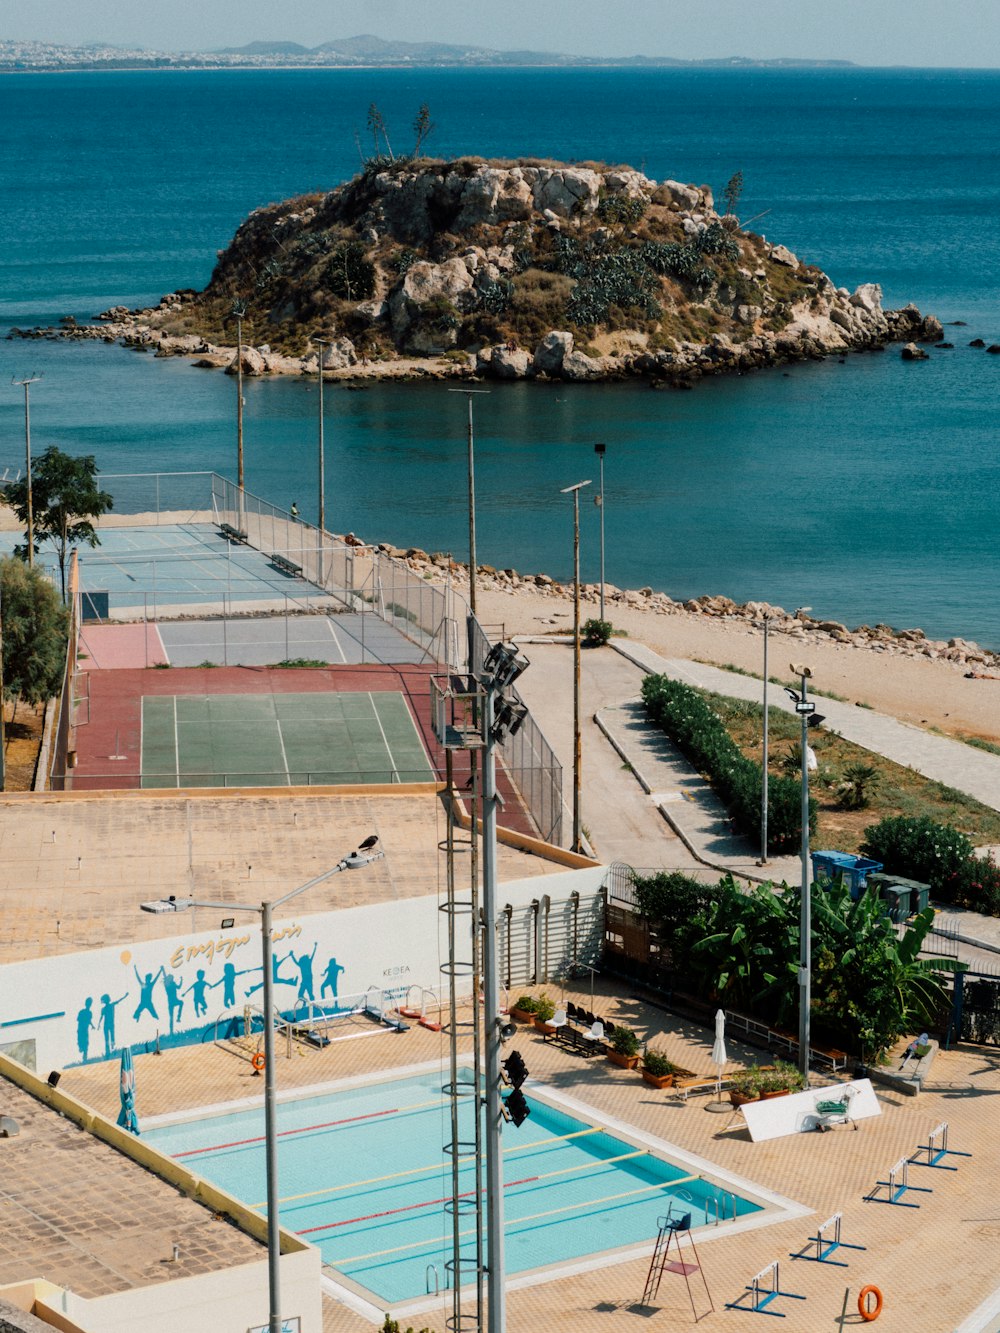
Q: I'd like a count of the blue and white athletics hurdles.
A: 4